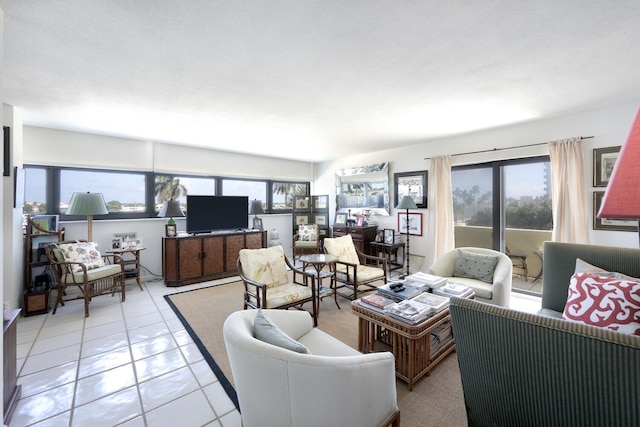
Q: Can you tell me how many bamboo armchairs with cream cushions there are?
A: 2